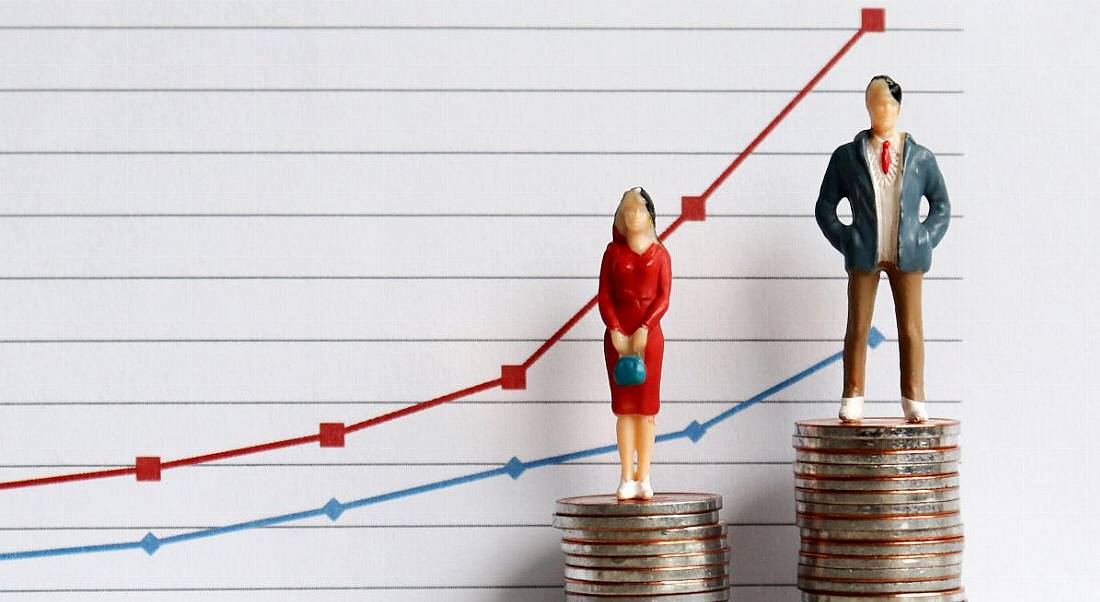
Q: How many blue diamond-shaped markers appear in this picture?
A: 5